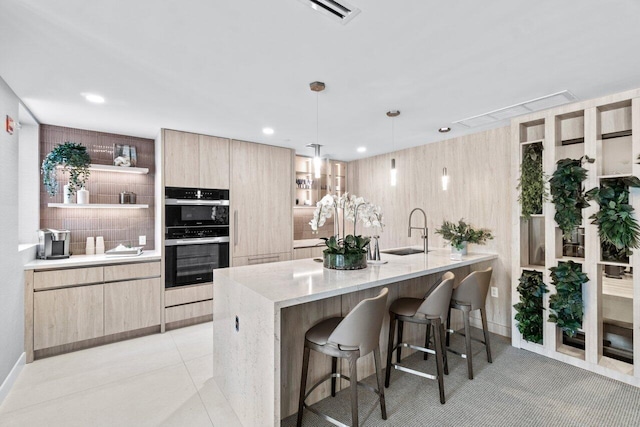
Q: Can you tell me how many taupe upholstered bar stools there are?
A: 3